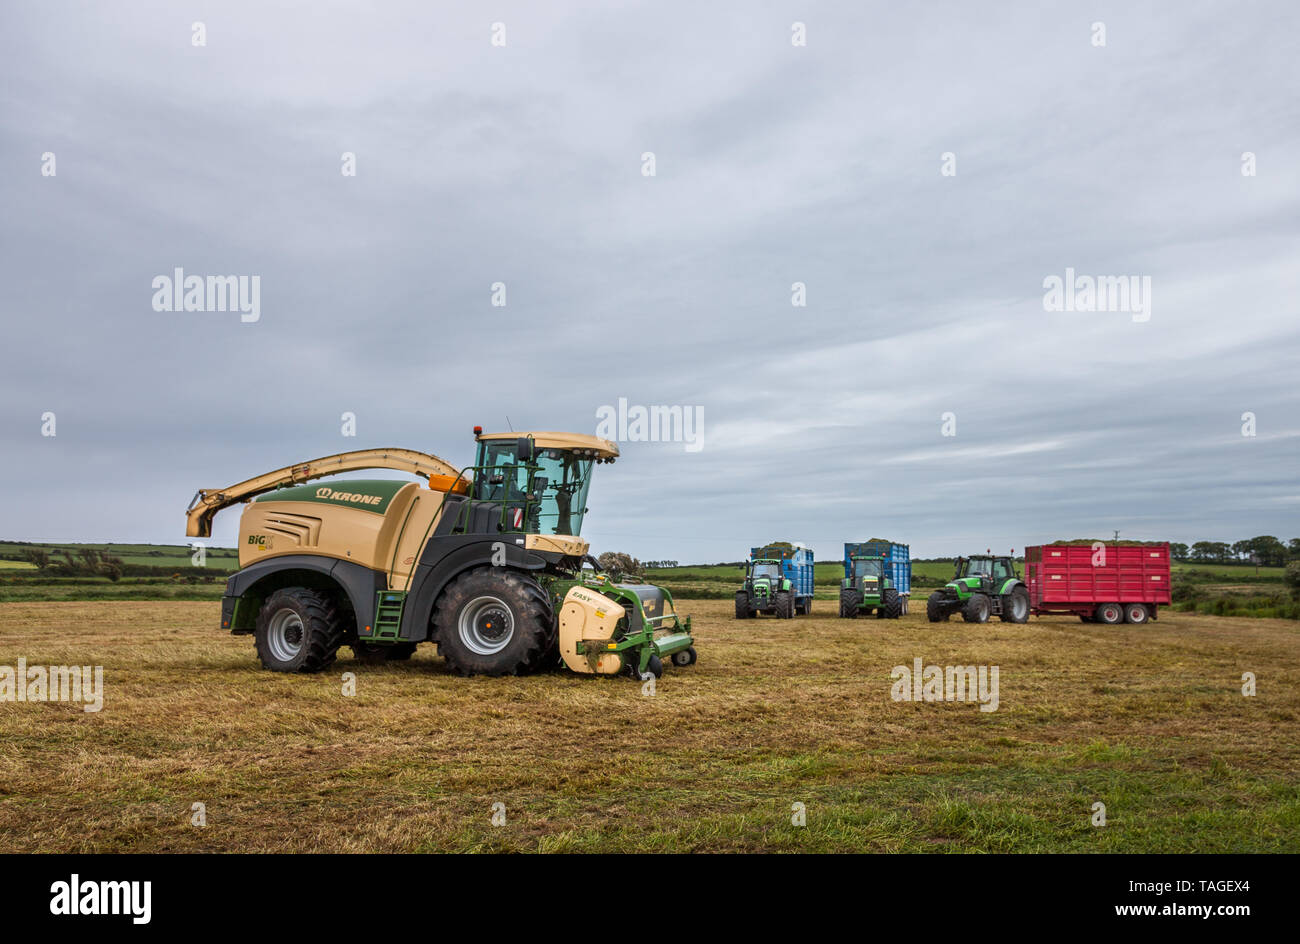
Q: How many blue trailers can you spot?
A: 2